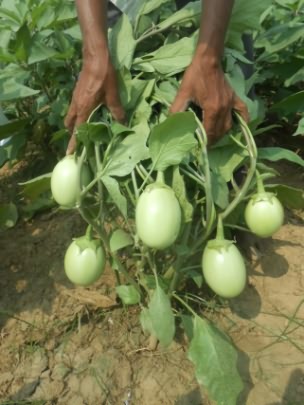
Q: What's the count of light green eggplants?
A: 5